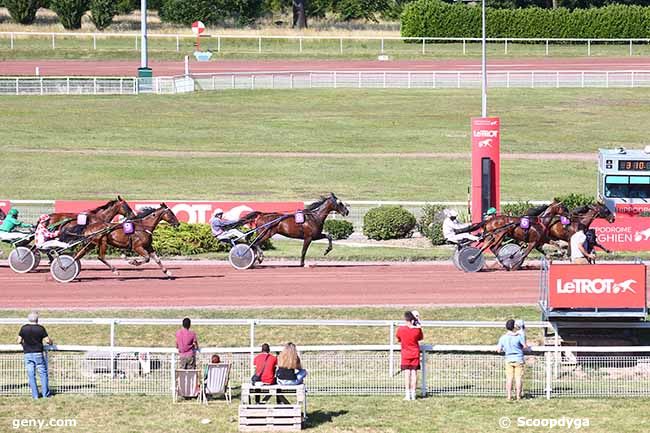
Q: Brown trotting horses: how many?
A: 5